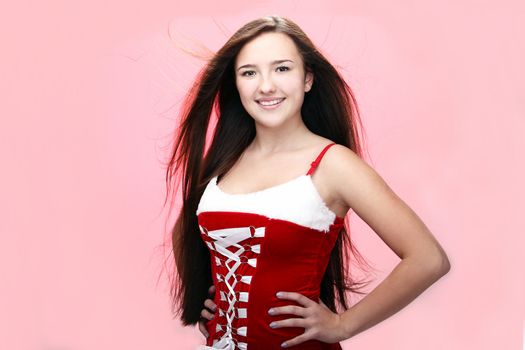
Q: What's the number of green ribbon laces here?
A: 0